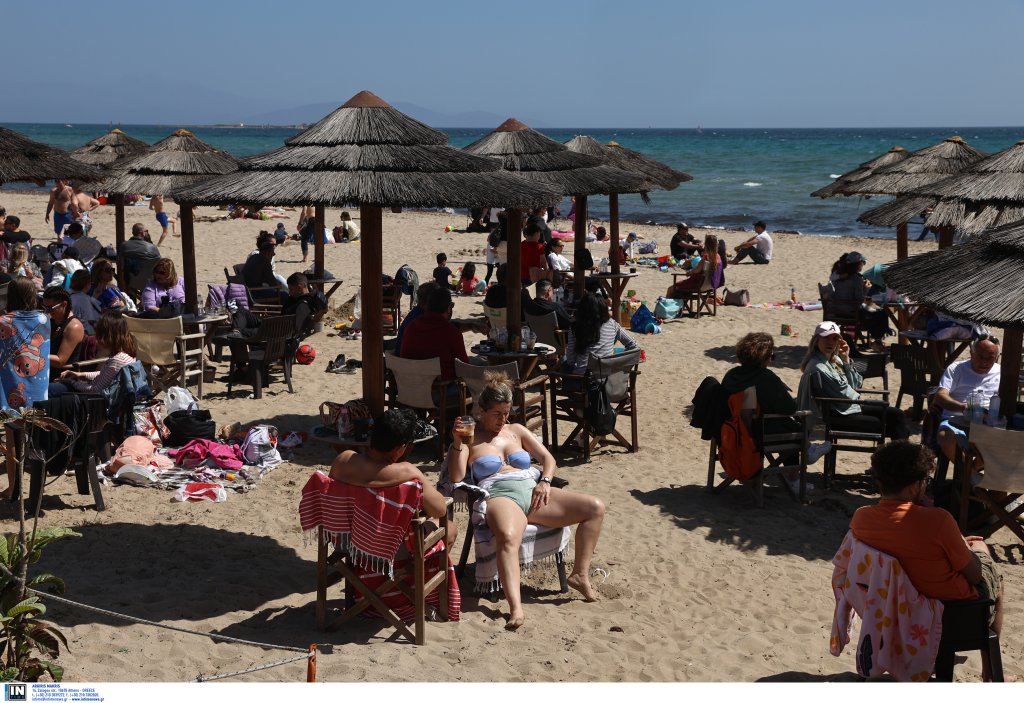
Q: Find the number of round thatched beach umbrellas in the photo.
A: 11